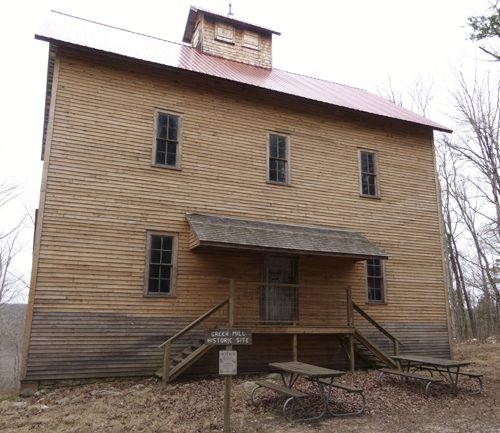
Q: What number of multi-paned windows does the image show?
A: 5